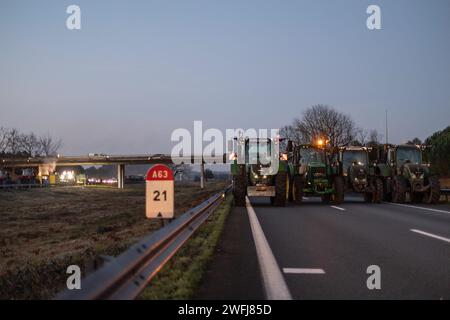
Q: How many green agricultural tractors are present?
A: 4